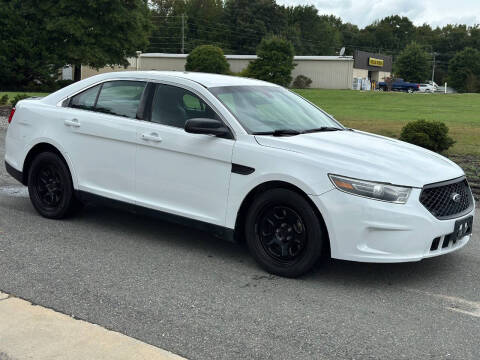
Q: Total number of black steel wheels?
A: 2